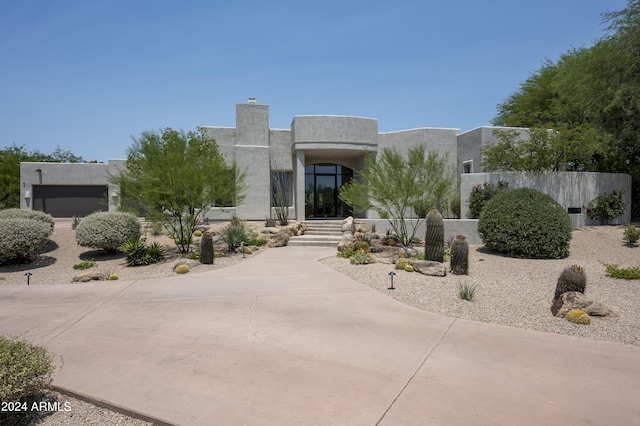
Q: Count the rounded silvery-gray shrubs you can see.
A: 3